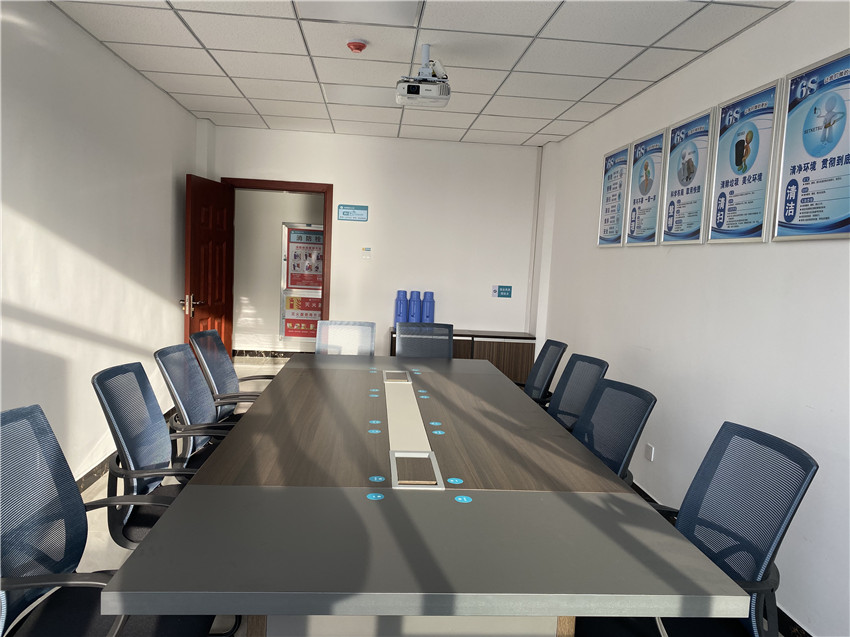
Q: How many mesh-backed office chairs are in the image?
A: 10